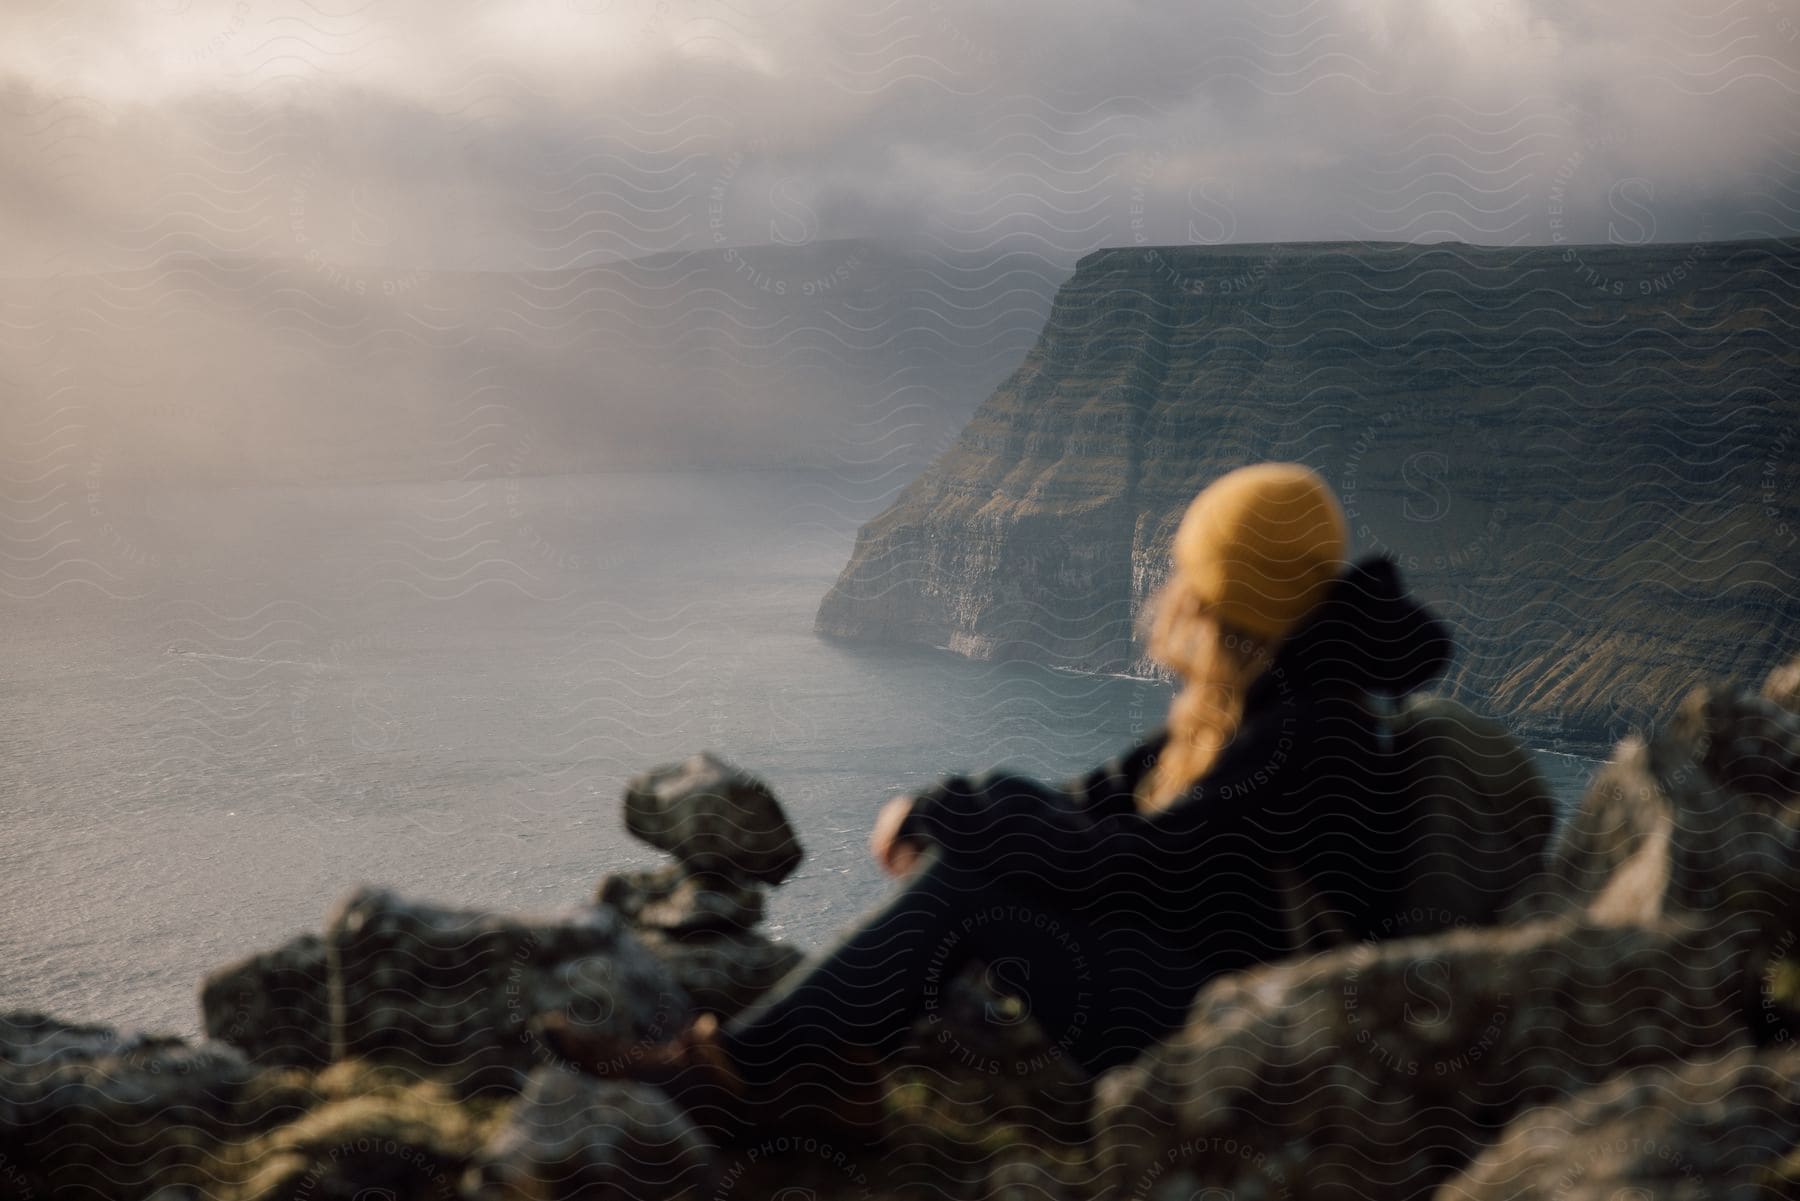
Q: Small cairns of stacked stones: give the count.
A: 1